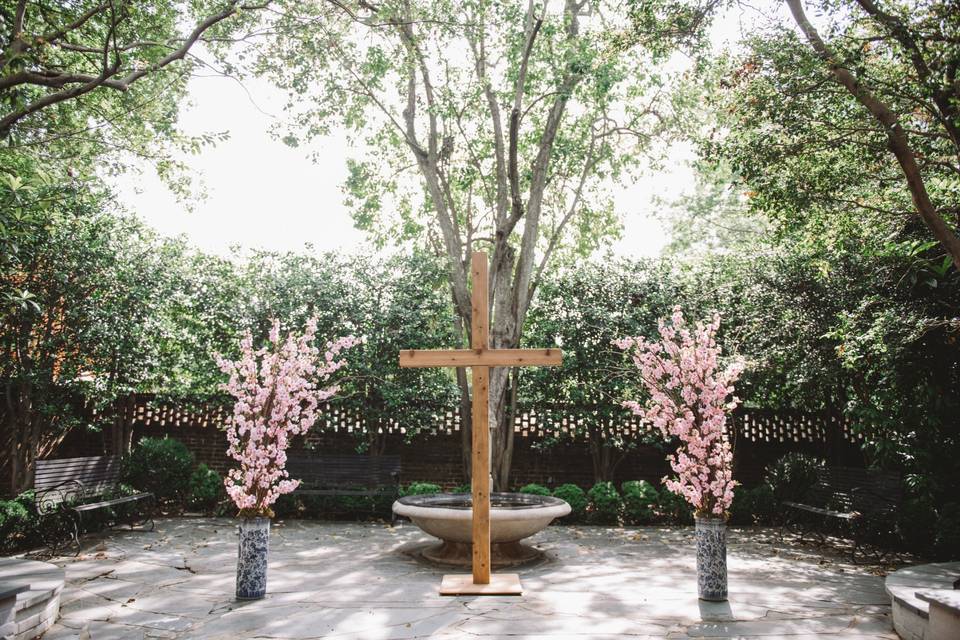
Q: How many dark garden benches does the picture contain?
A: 3